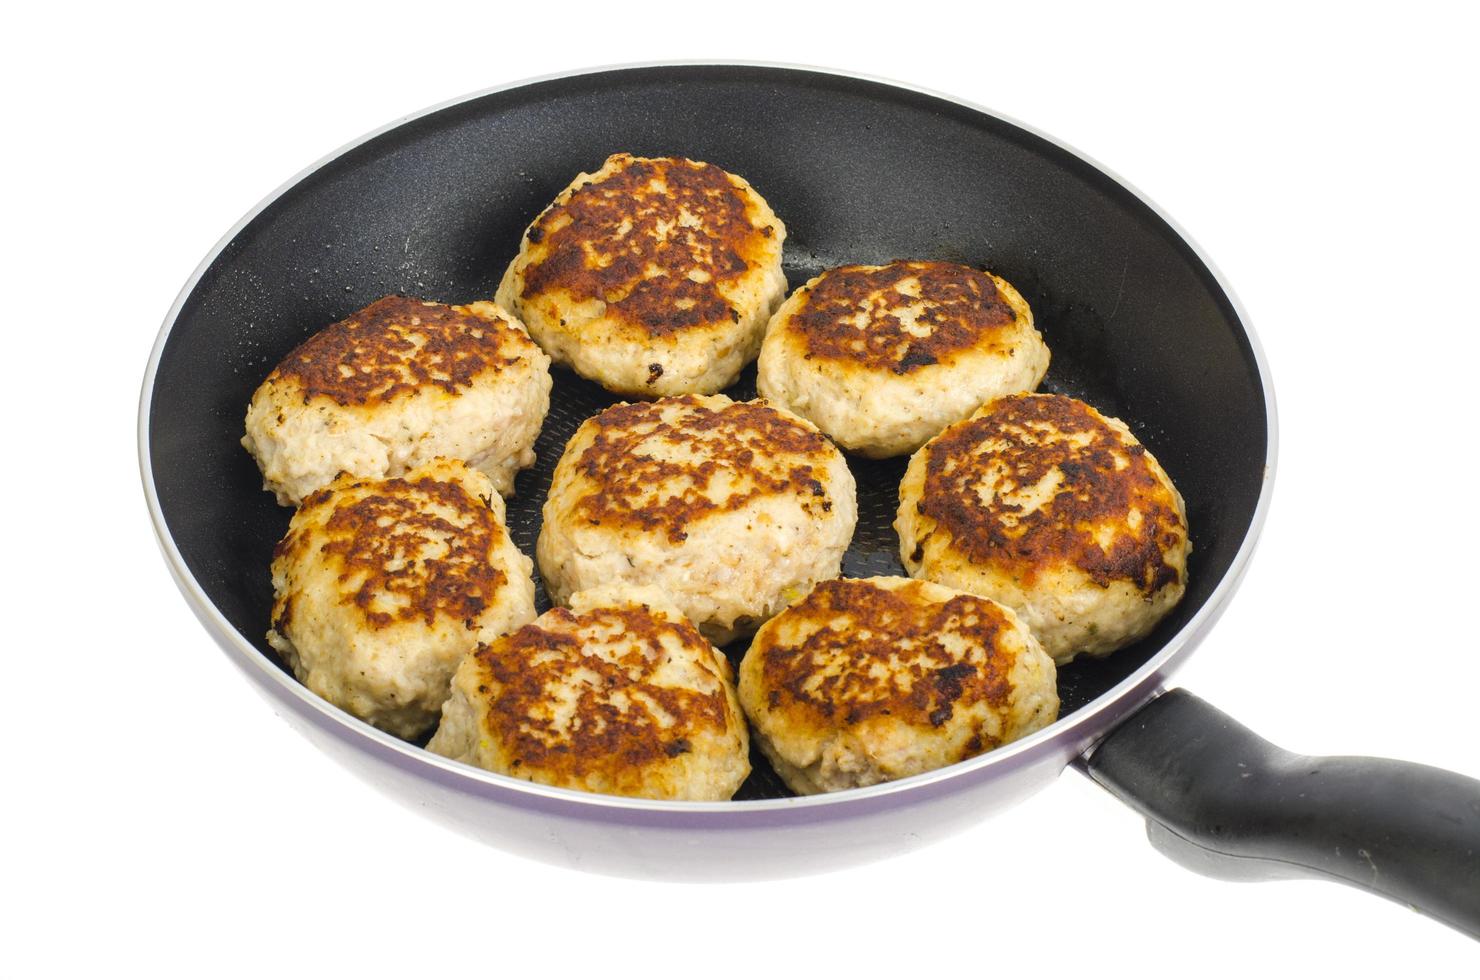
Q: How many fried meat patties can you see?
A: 8